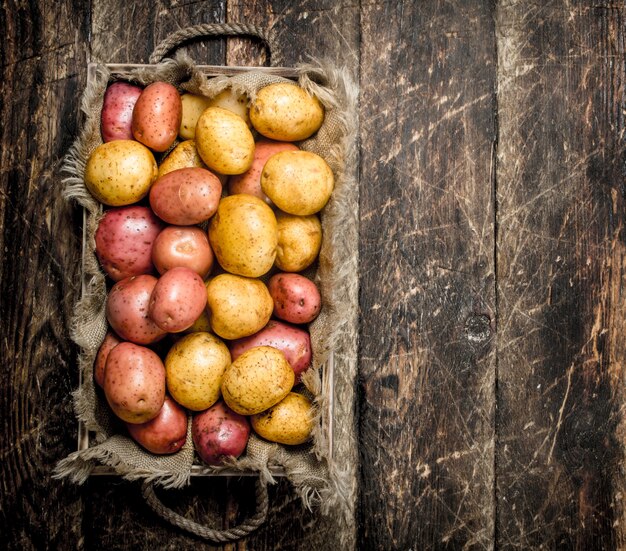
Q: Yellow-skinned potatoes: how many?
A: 14